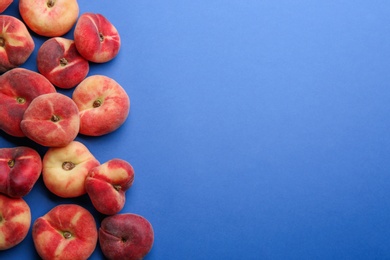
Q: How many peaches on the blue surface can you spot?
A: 14